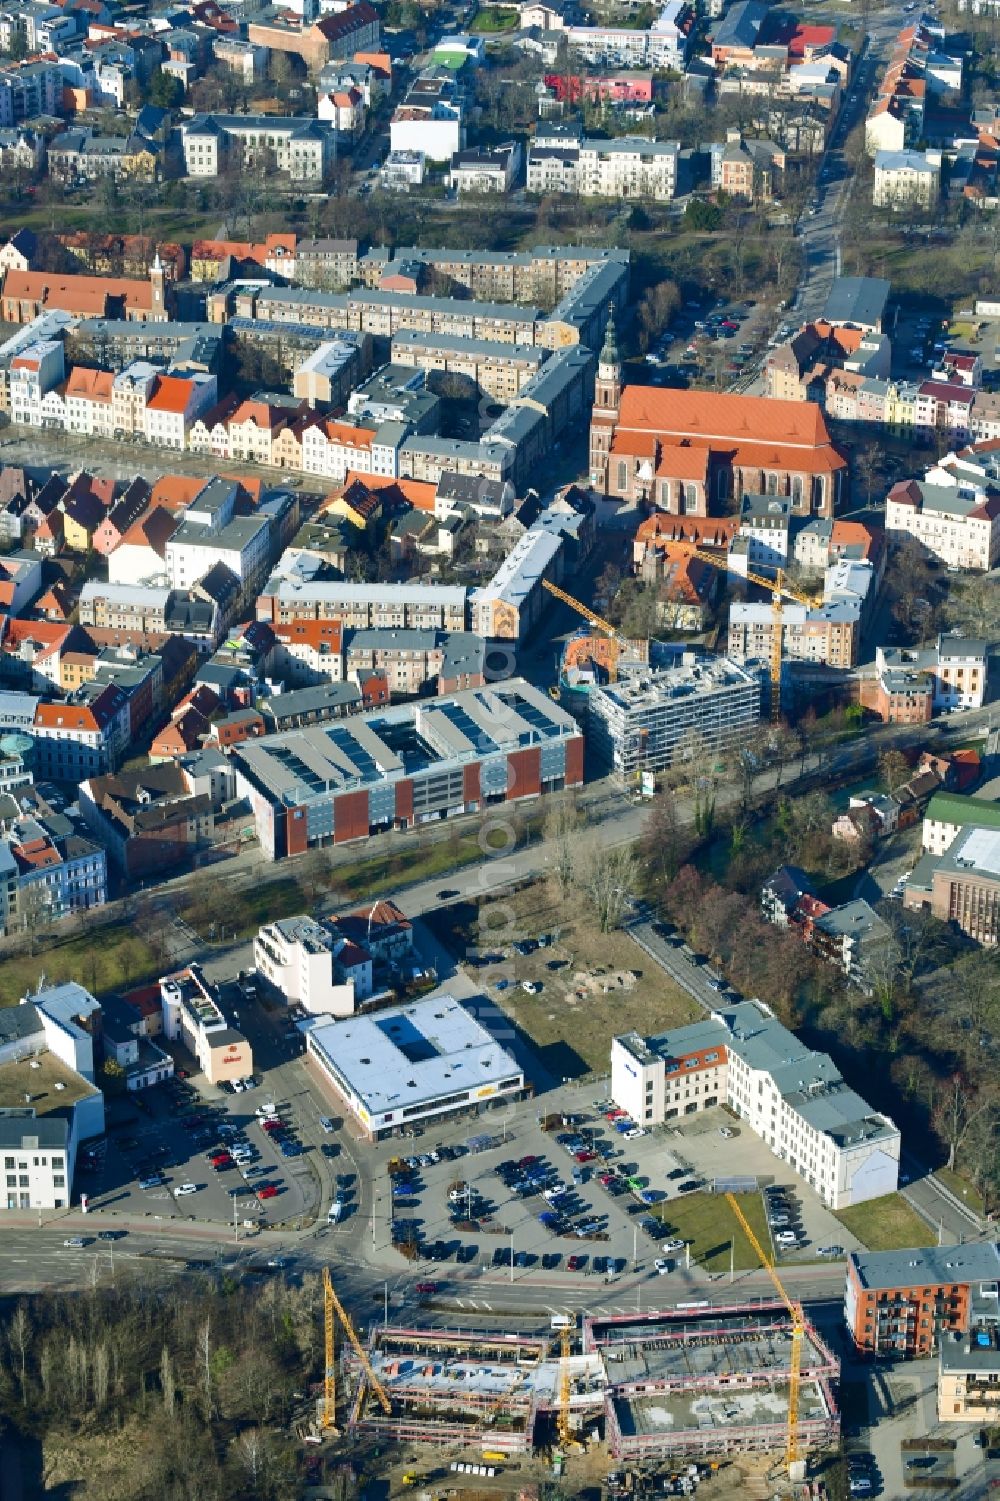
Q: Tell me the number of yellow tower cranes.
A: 5